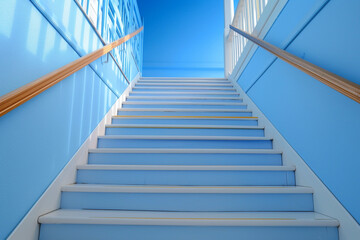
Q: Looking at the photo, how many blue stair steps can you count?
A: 15